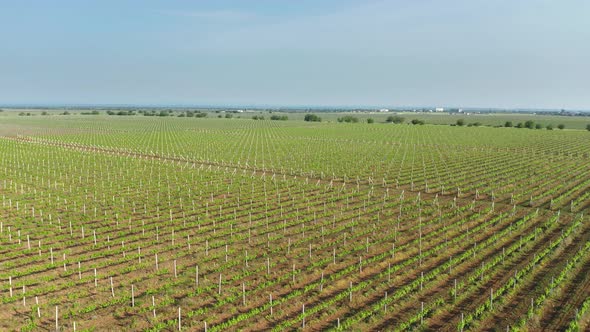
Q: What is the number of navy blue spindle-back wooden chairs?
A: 0